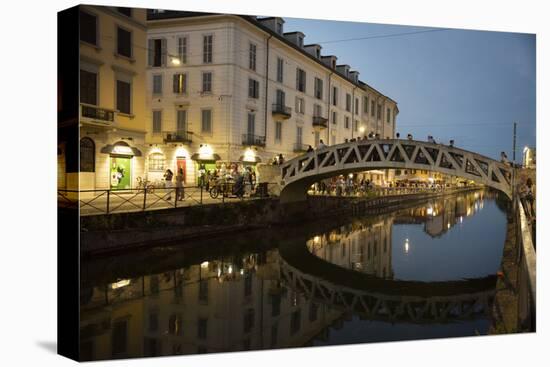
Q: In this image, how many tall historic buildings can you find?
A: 2